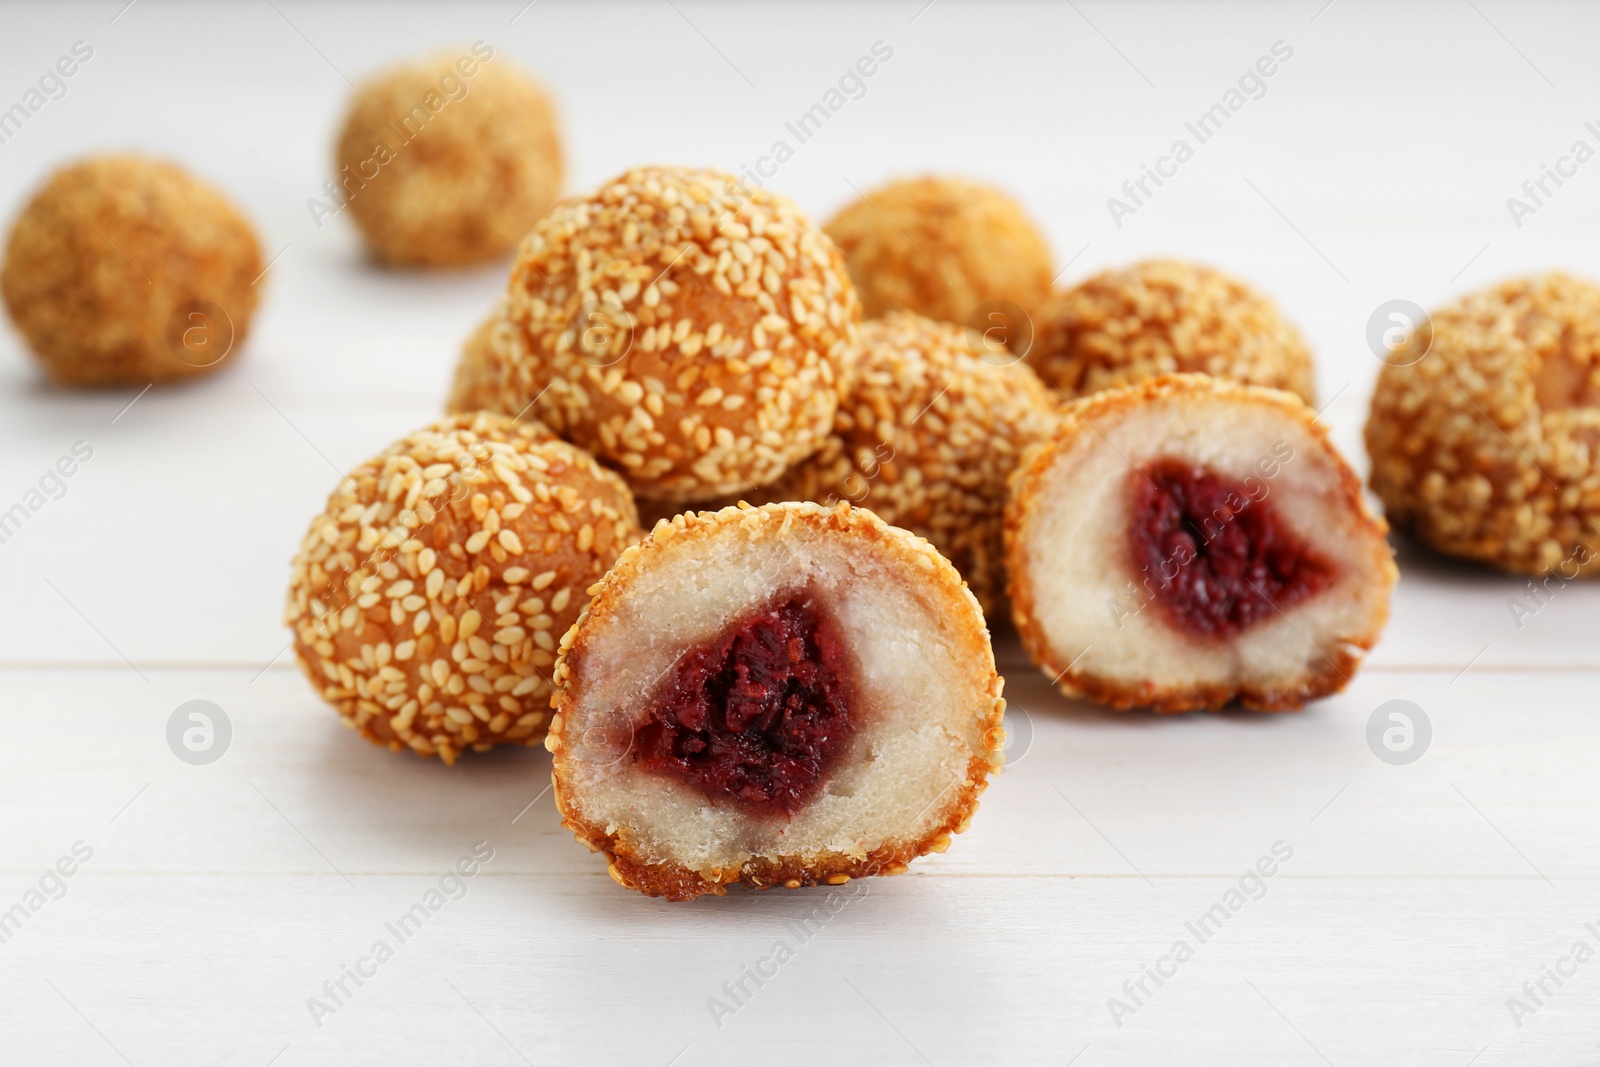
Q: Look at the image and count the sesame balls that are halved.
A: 2